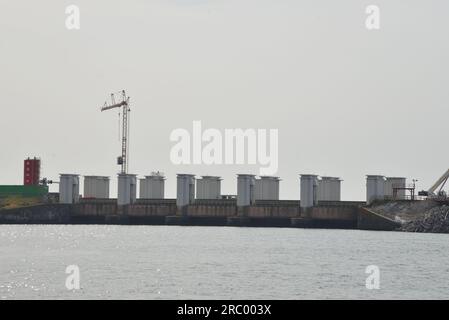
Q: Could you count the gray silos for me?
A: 12